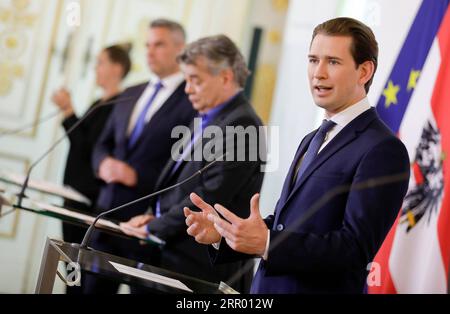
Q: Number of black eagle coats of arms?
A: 1